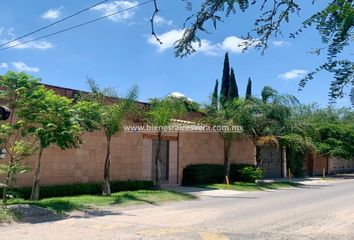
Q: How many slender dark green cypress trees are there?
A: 4